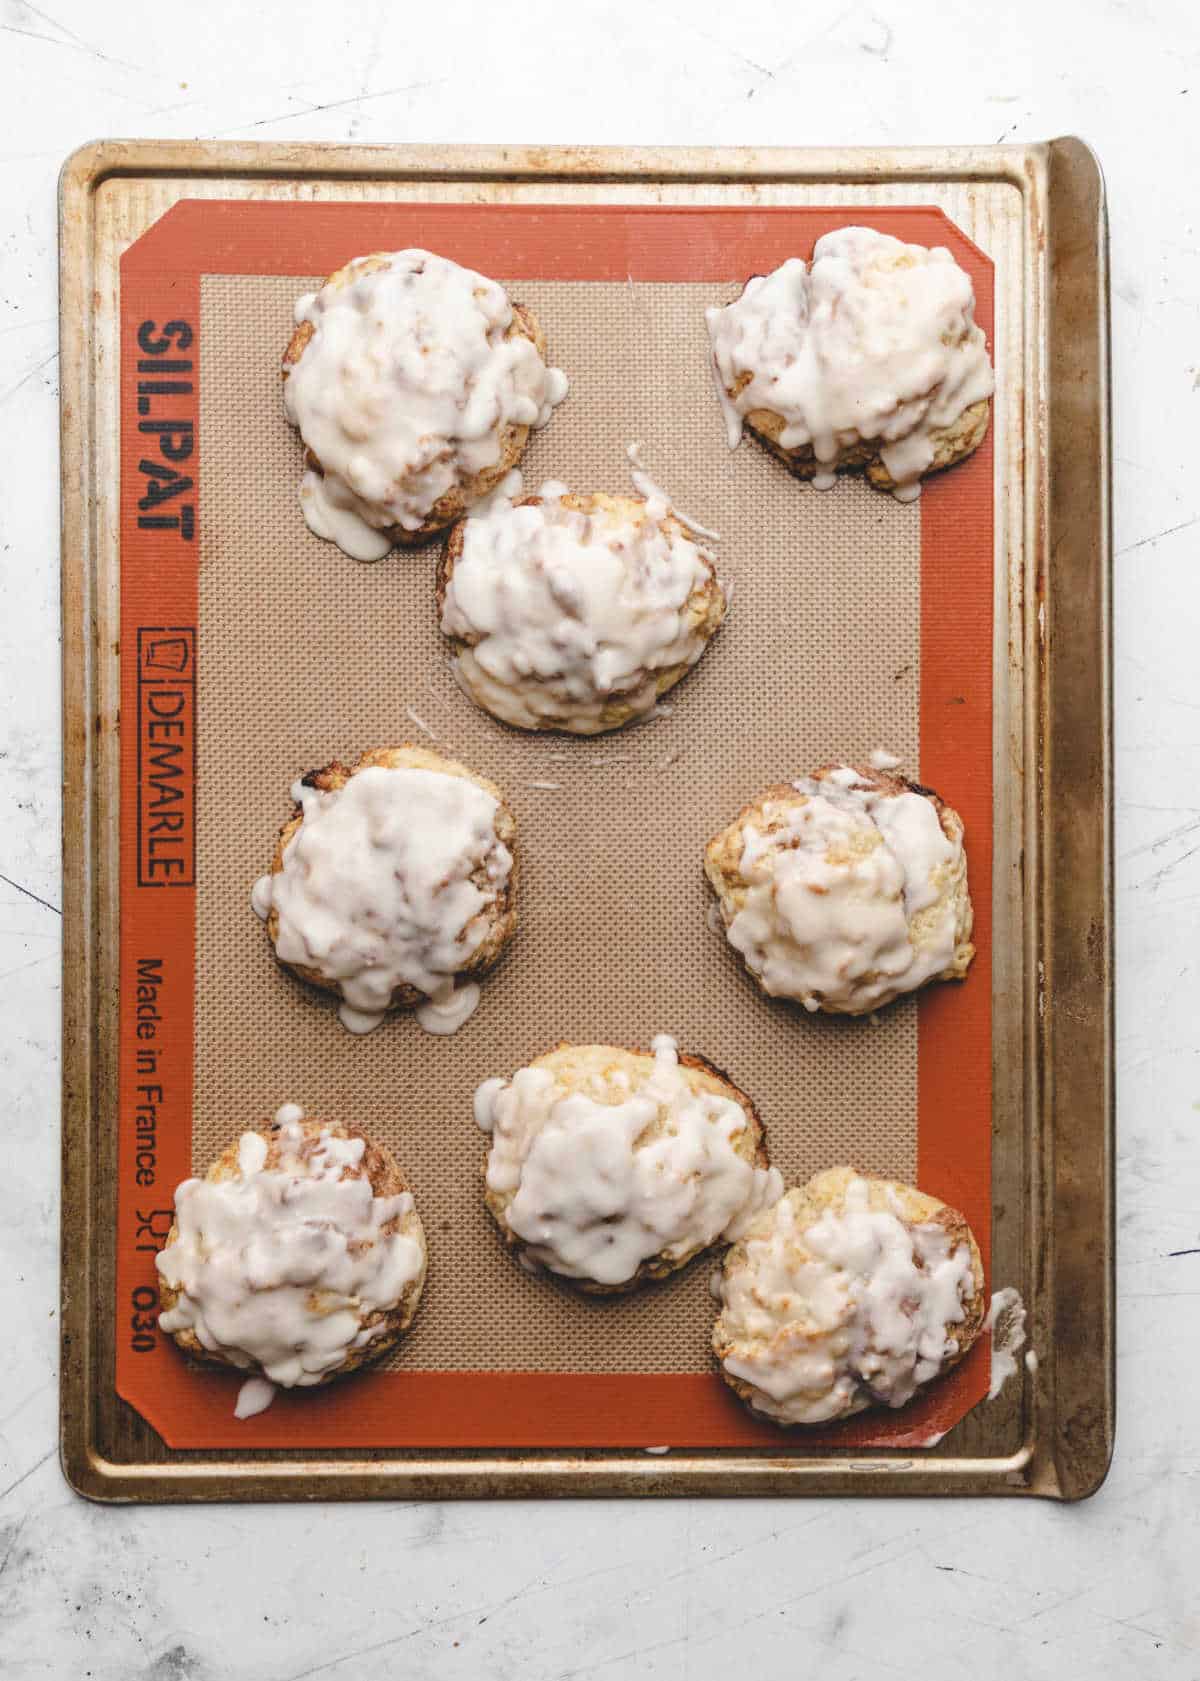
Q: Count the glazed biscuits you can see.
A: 8